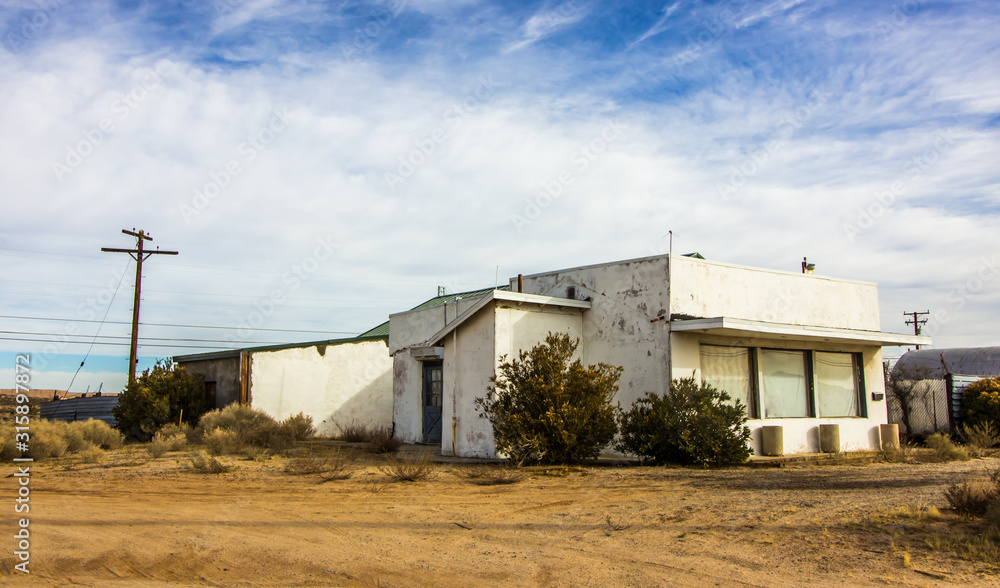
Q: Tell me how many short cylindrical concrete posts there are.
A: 3